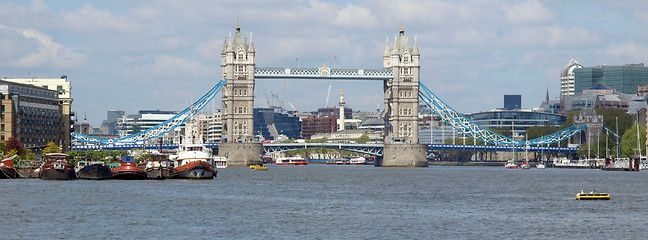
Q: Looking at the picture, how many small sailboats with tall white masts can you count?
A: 3